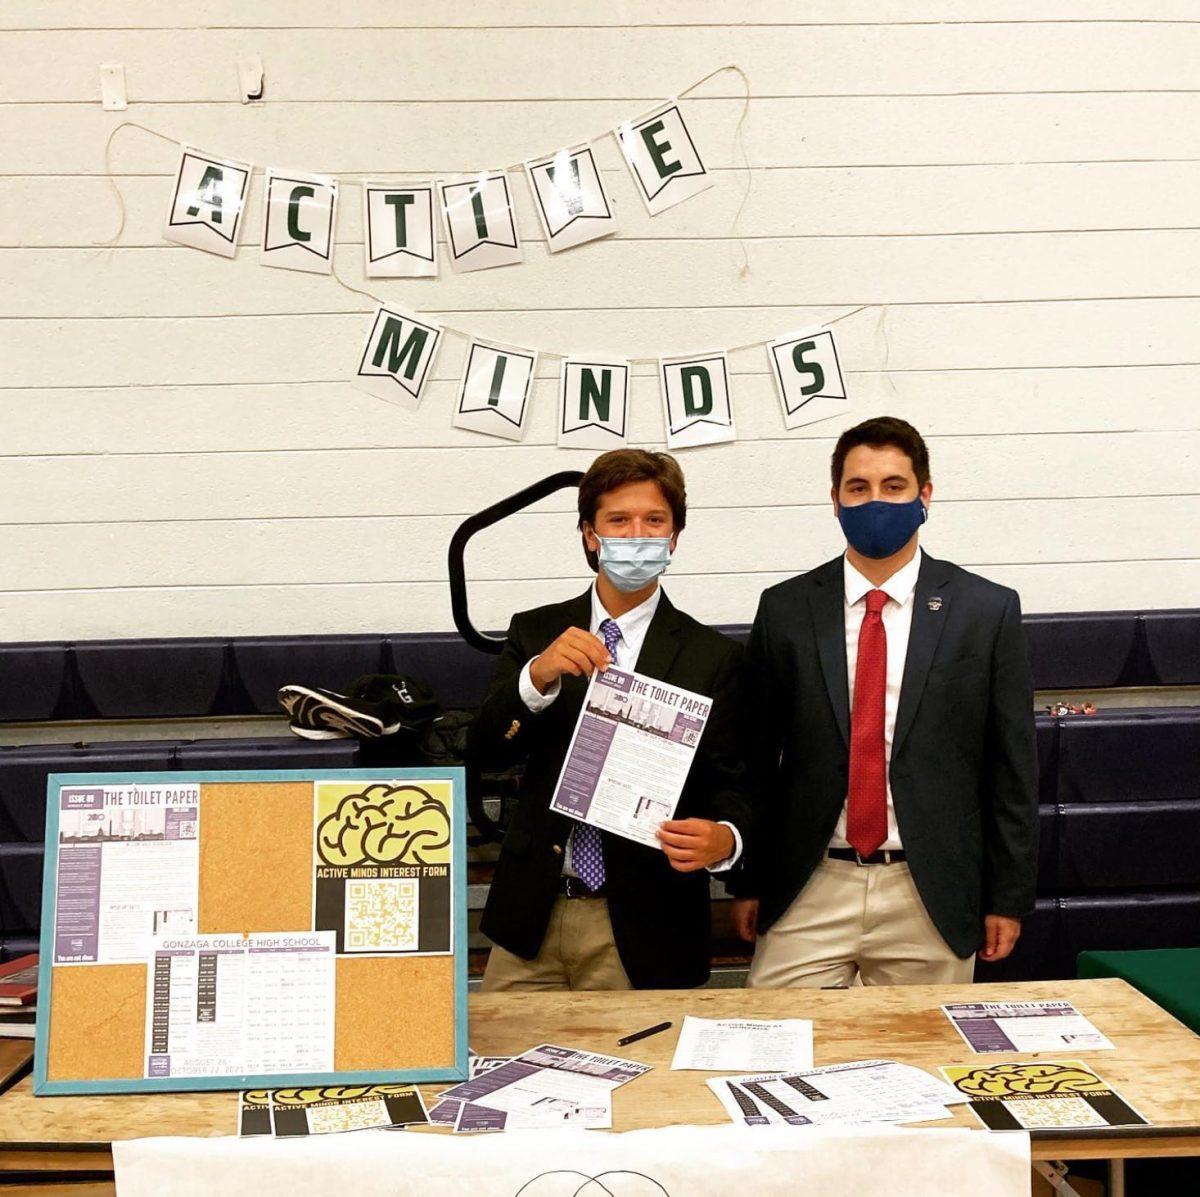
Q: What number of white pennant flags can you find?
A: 11